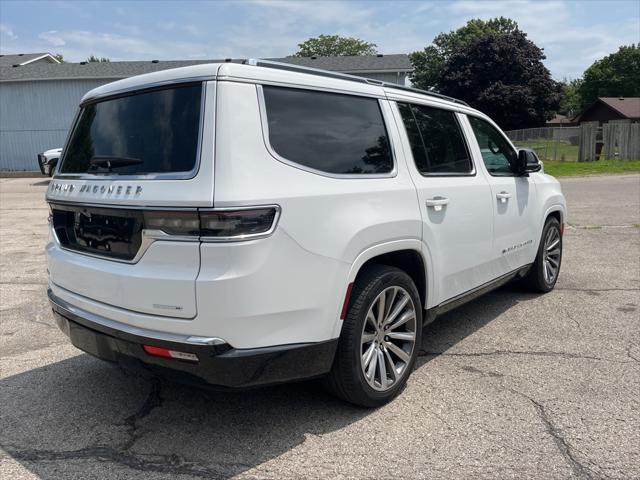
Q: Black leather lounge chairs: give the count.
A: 0